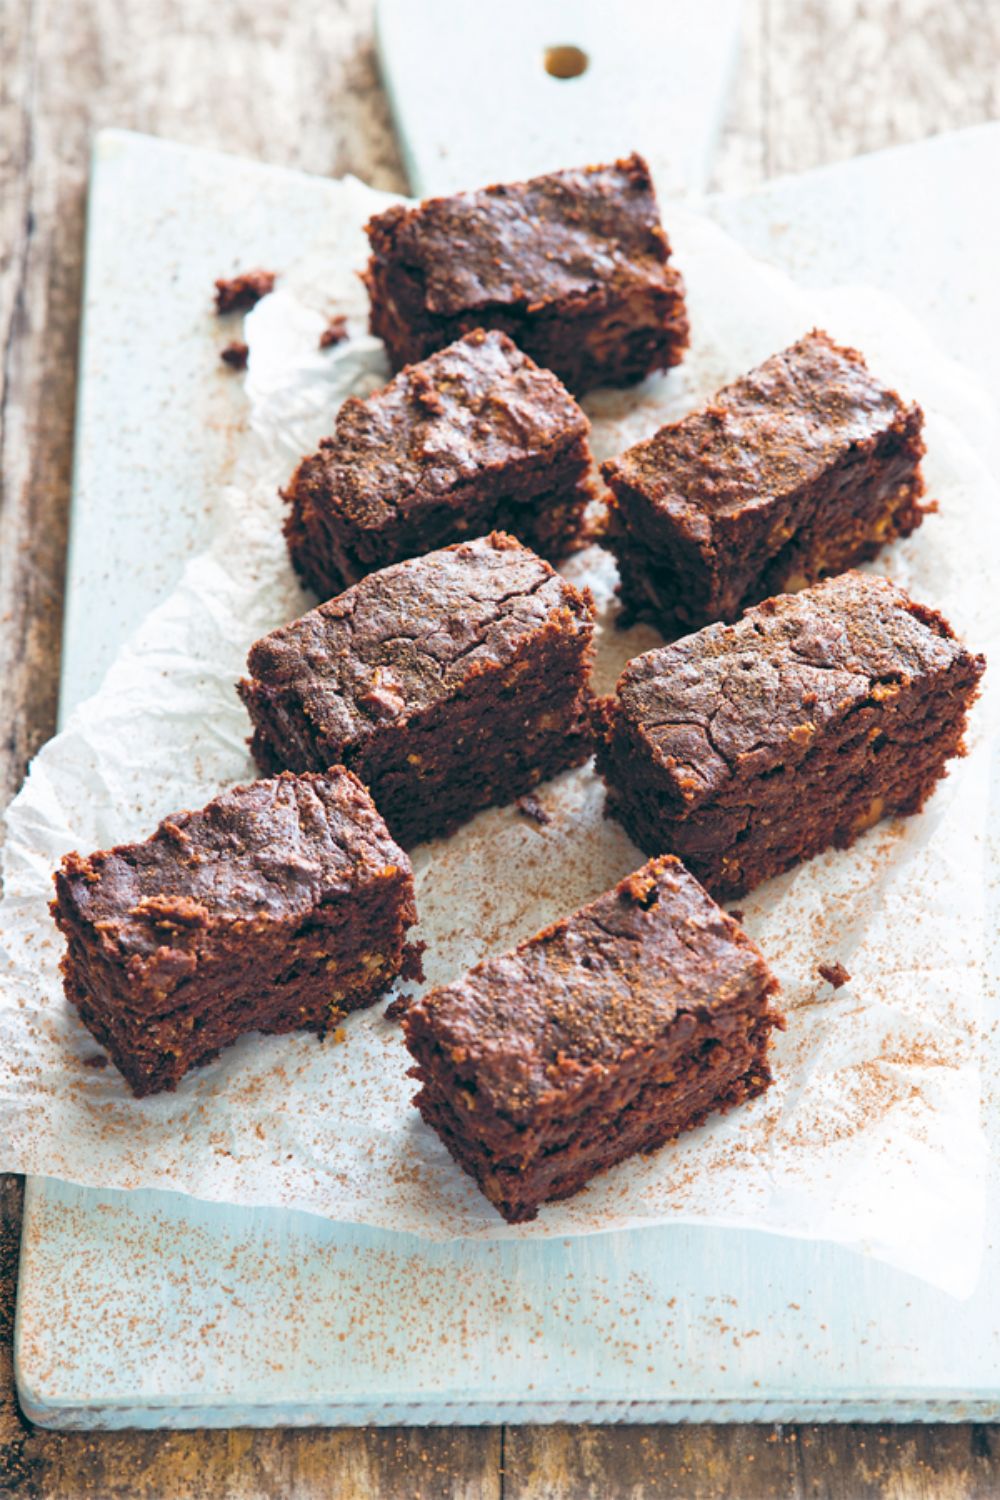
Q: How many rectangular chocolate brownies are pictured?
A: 7